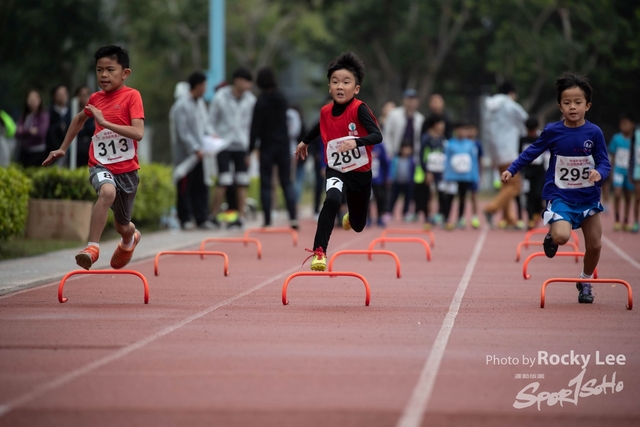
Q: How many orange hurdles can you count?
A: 12